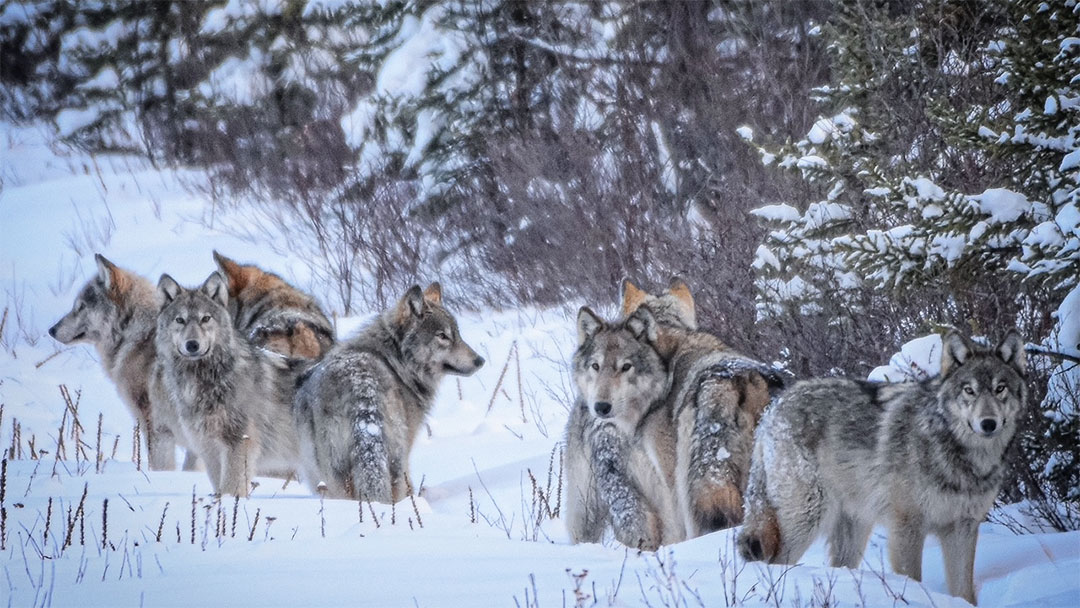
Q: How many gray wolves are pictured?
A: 7